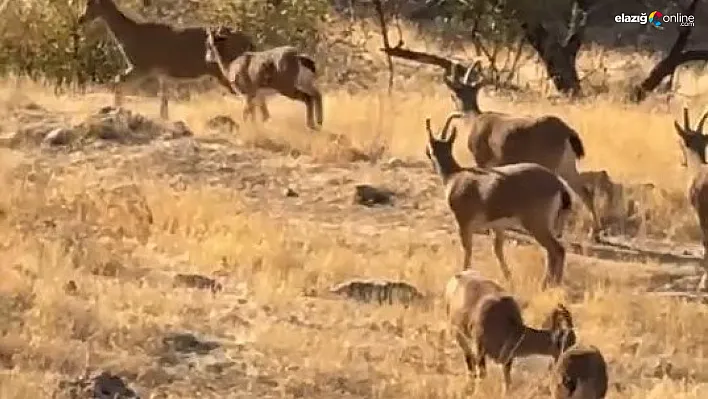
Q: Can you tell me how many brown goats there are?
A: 7